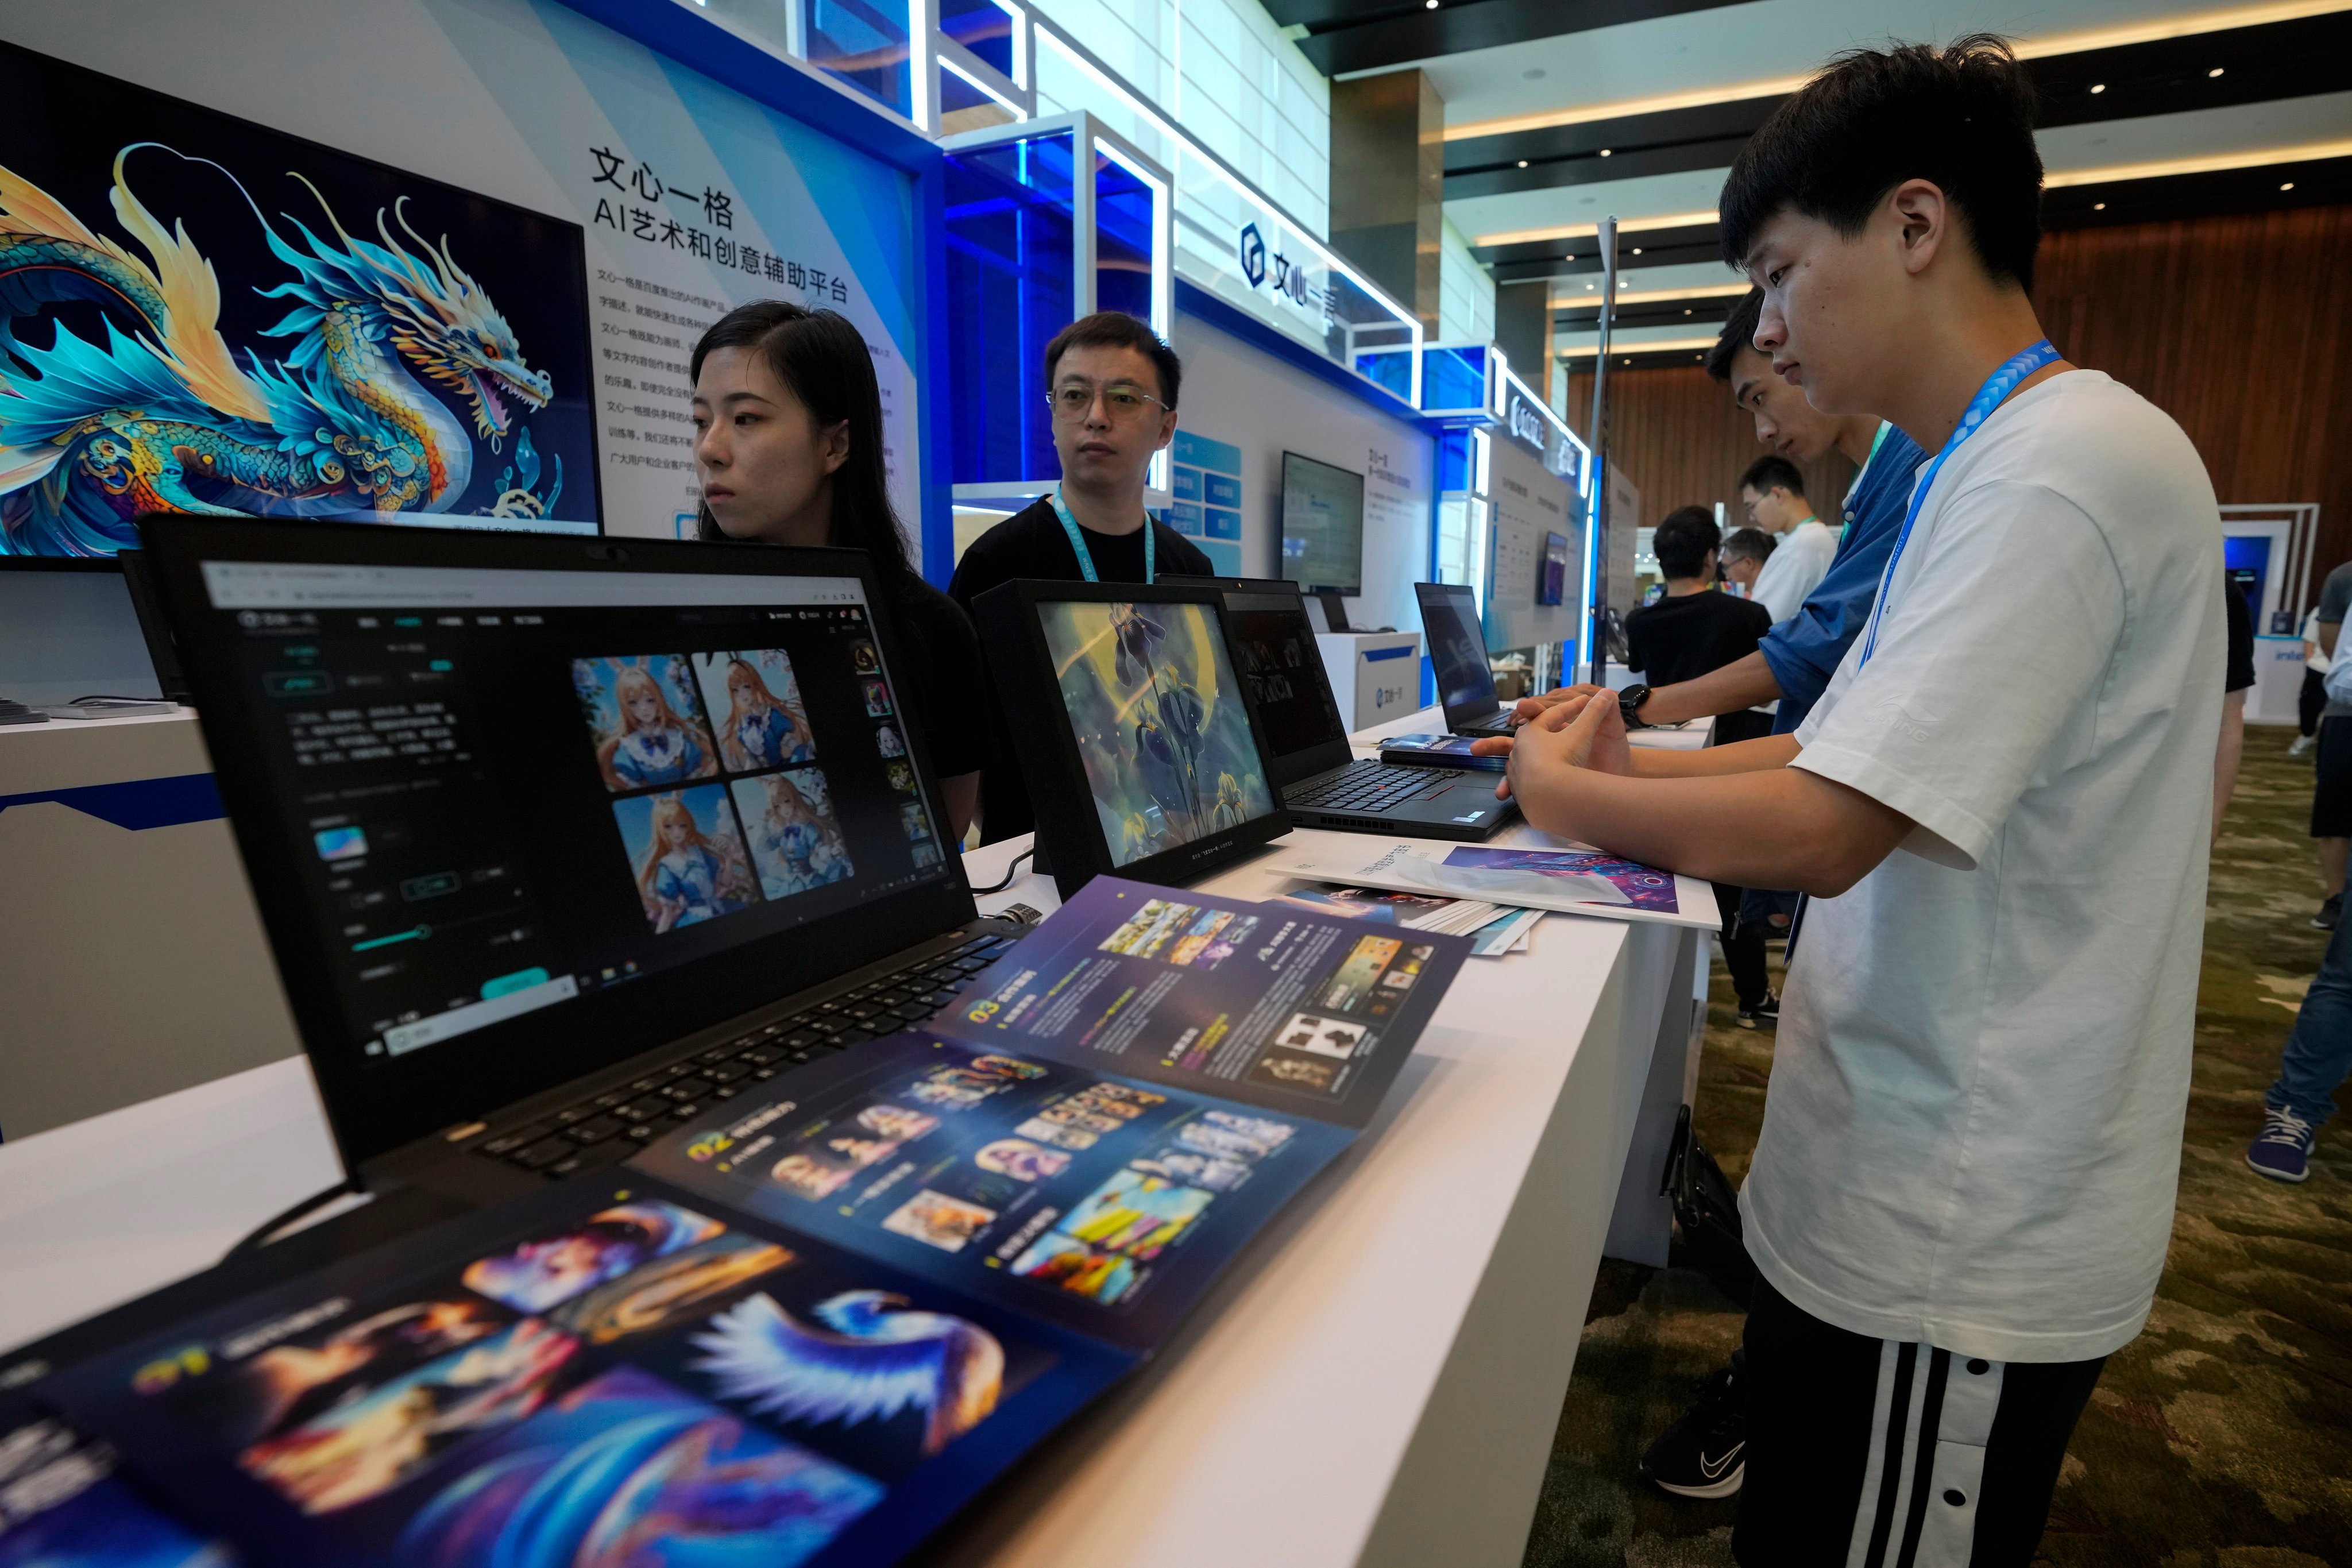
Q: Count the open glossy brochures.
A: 1